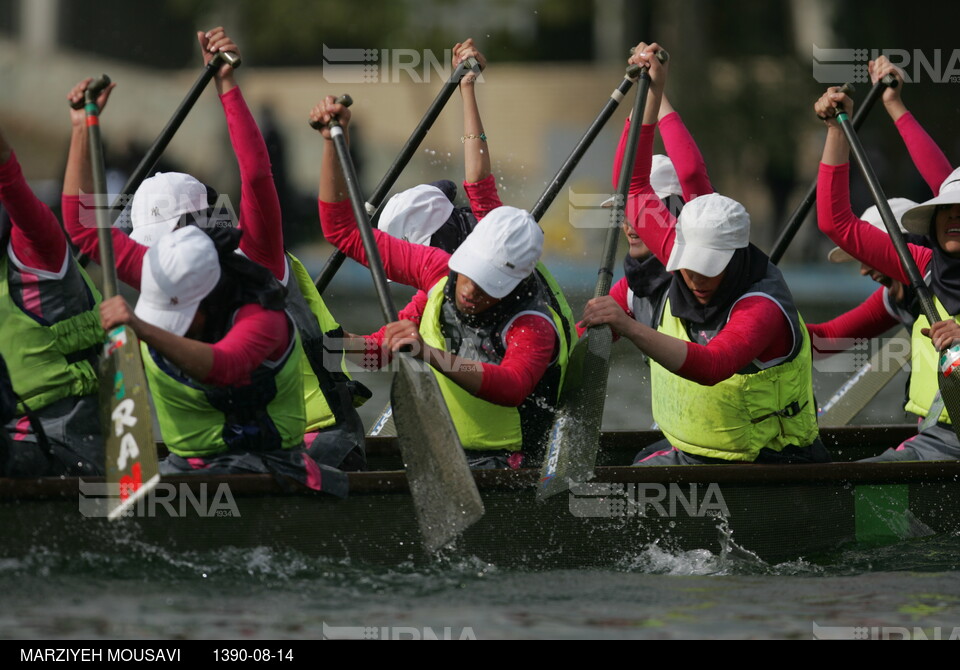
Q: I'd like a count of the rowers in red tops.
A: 9